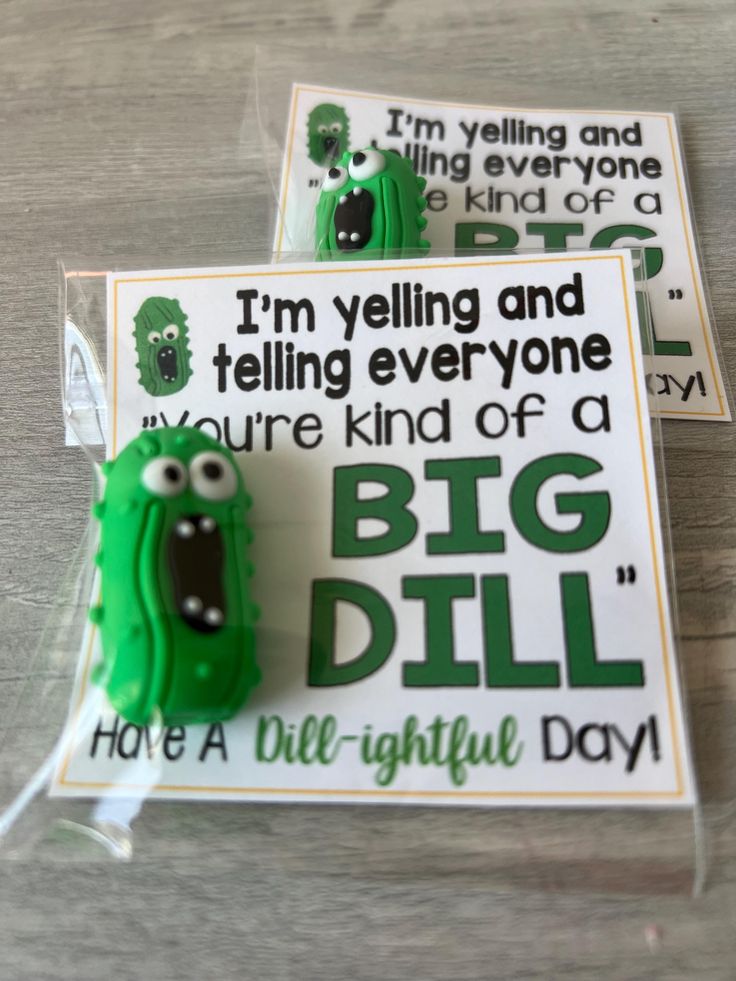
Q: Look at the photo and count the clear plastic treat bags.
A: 2